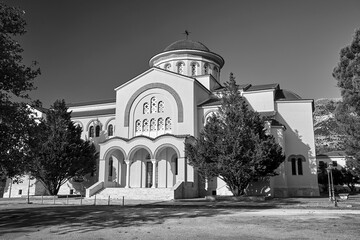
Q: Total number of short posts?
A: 7